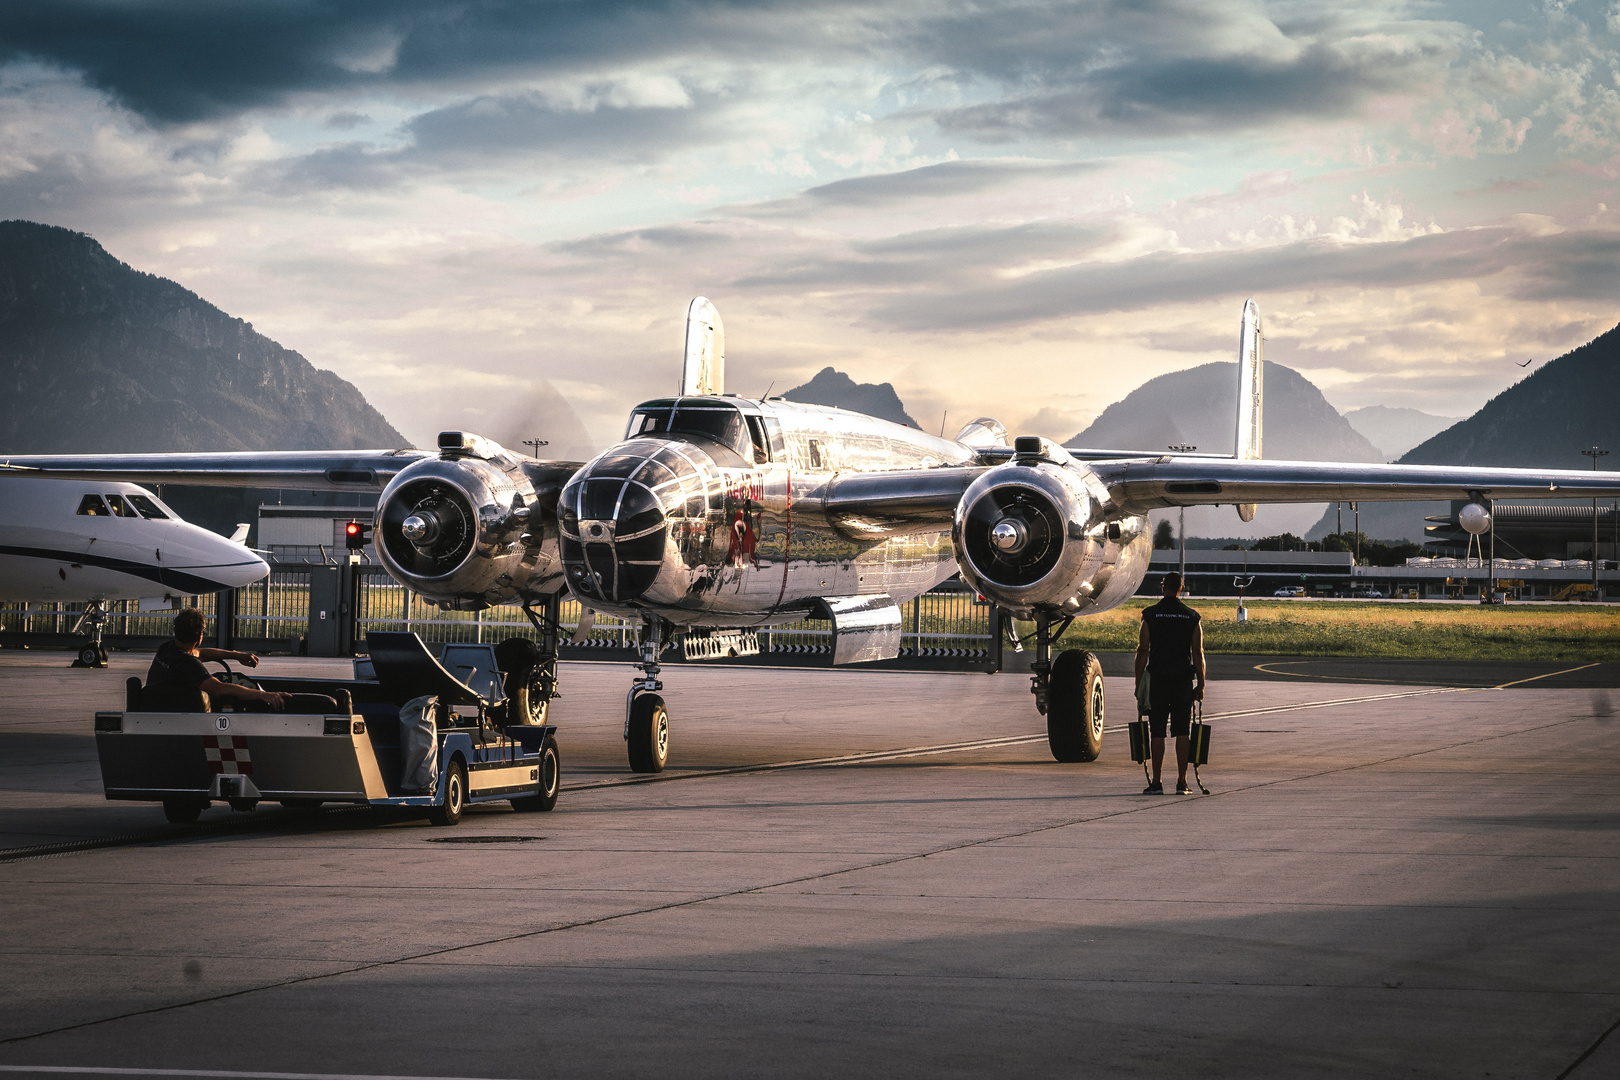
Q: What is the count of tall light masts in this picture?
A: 3